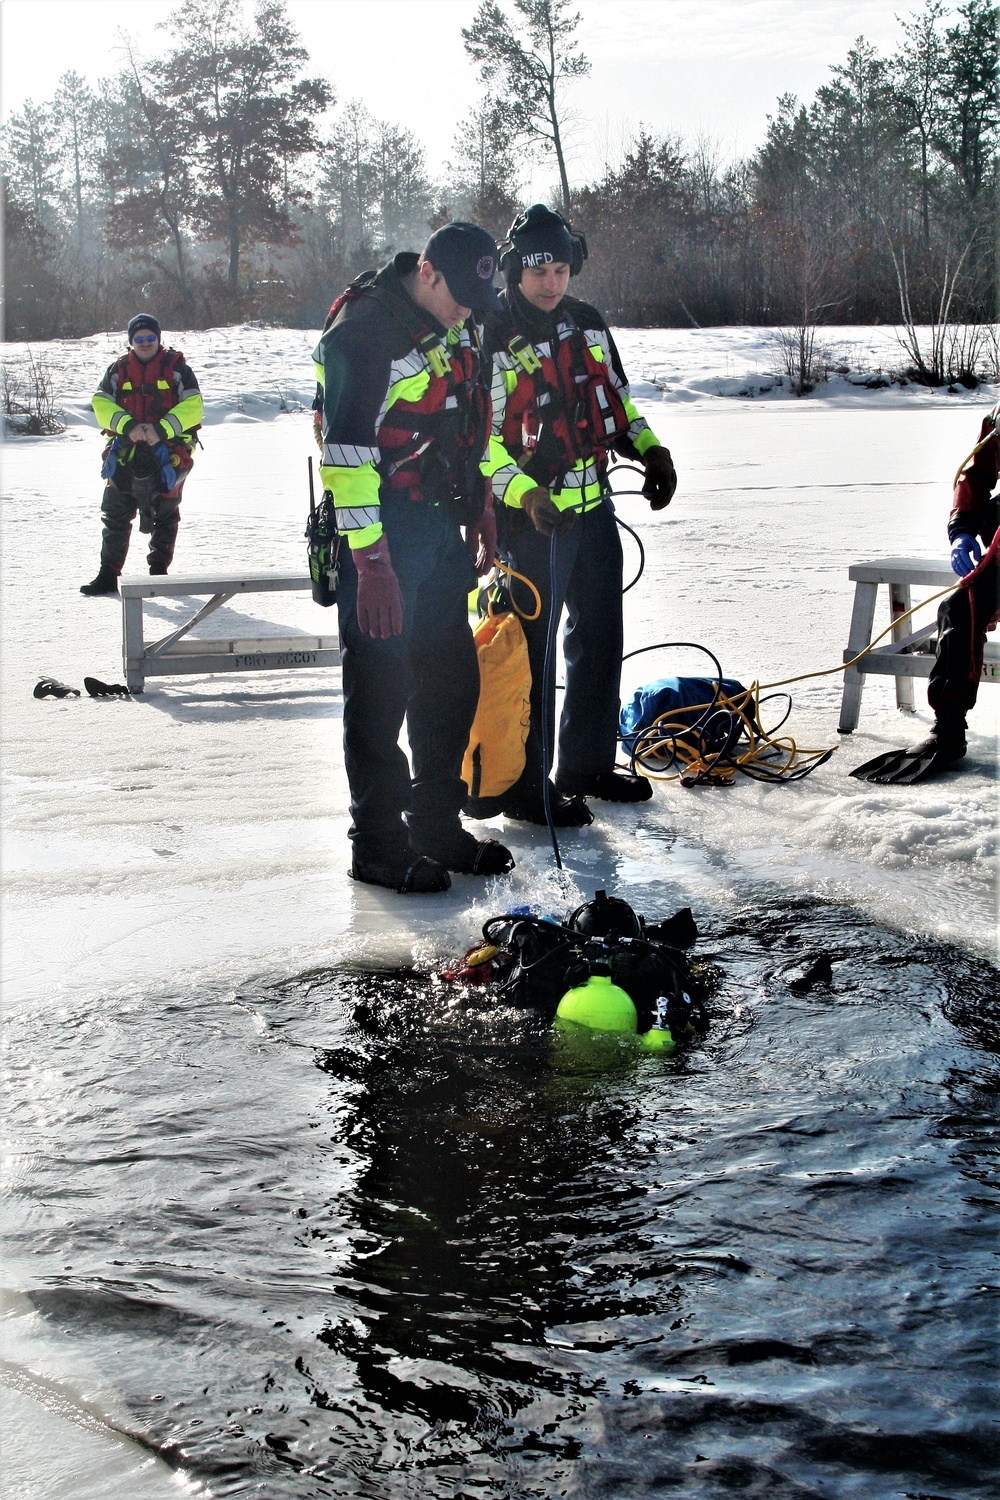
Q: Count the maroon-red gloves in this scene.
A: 2